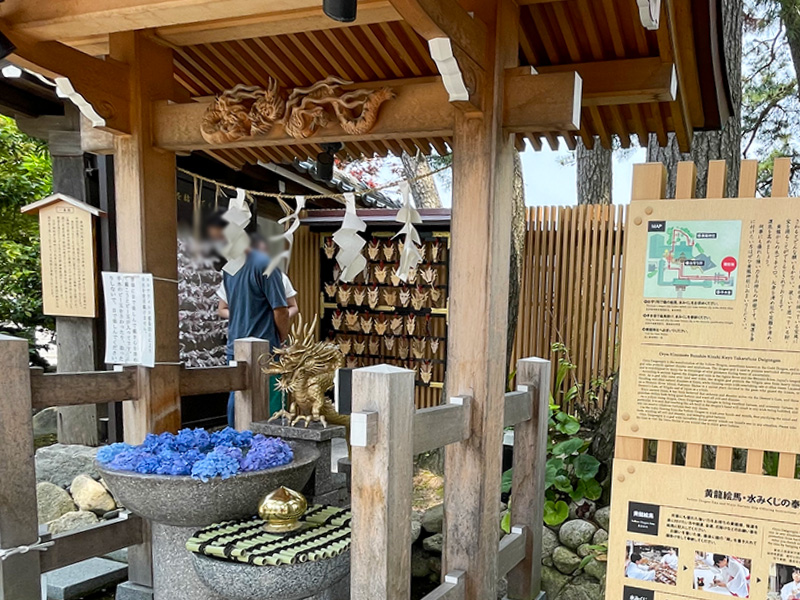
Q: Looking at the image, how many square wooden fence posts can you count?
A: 4